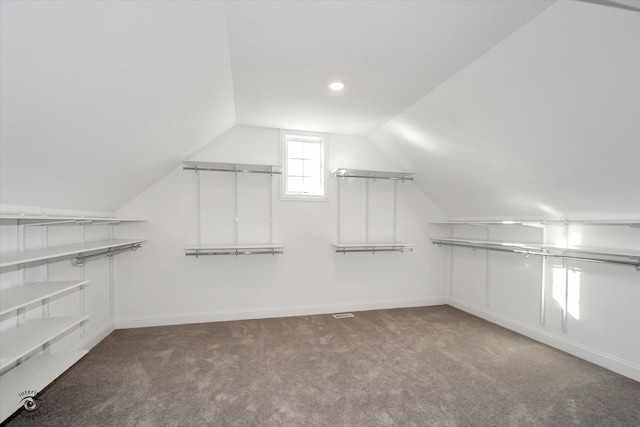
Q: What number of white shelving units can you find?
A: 4